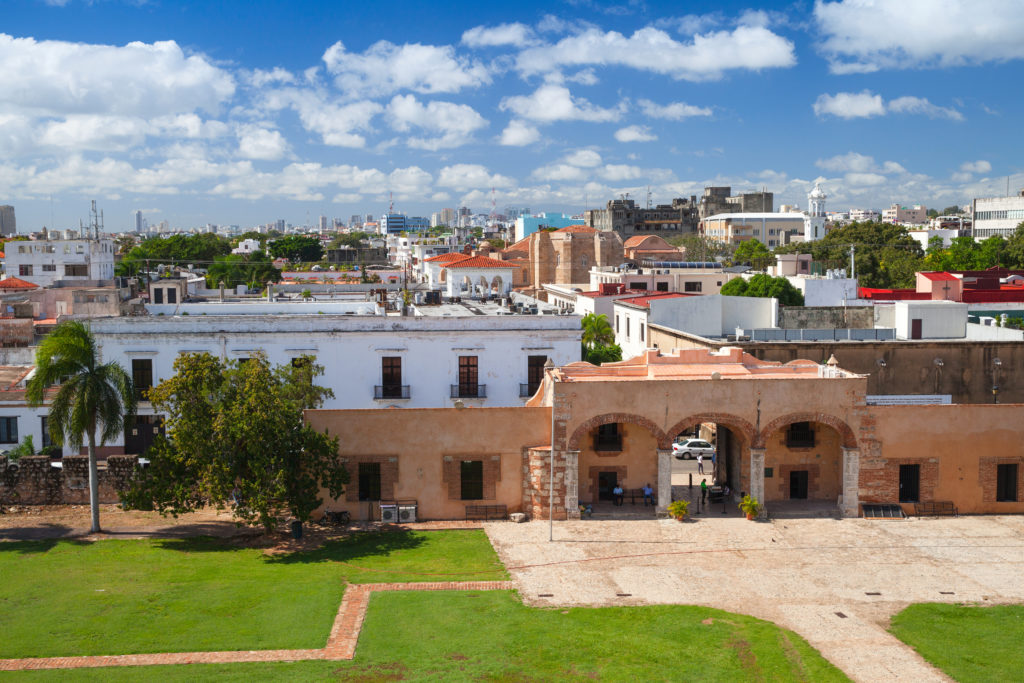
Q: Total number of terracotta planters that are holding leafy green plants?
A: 2